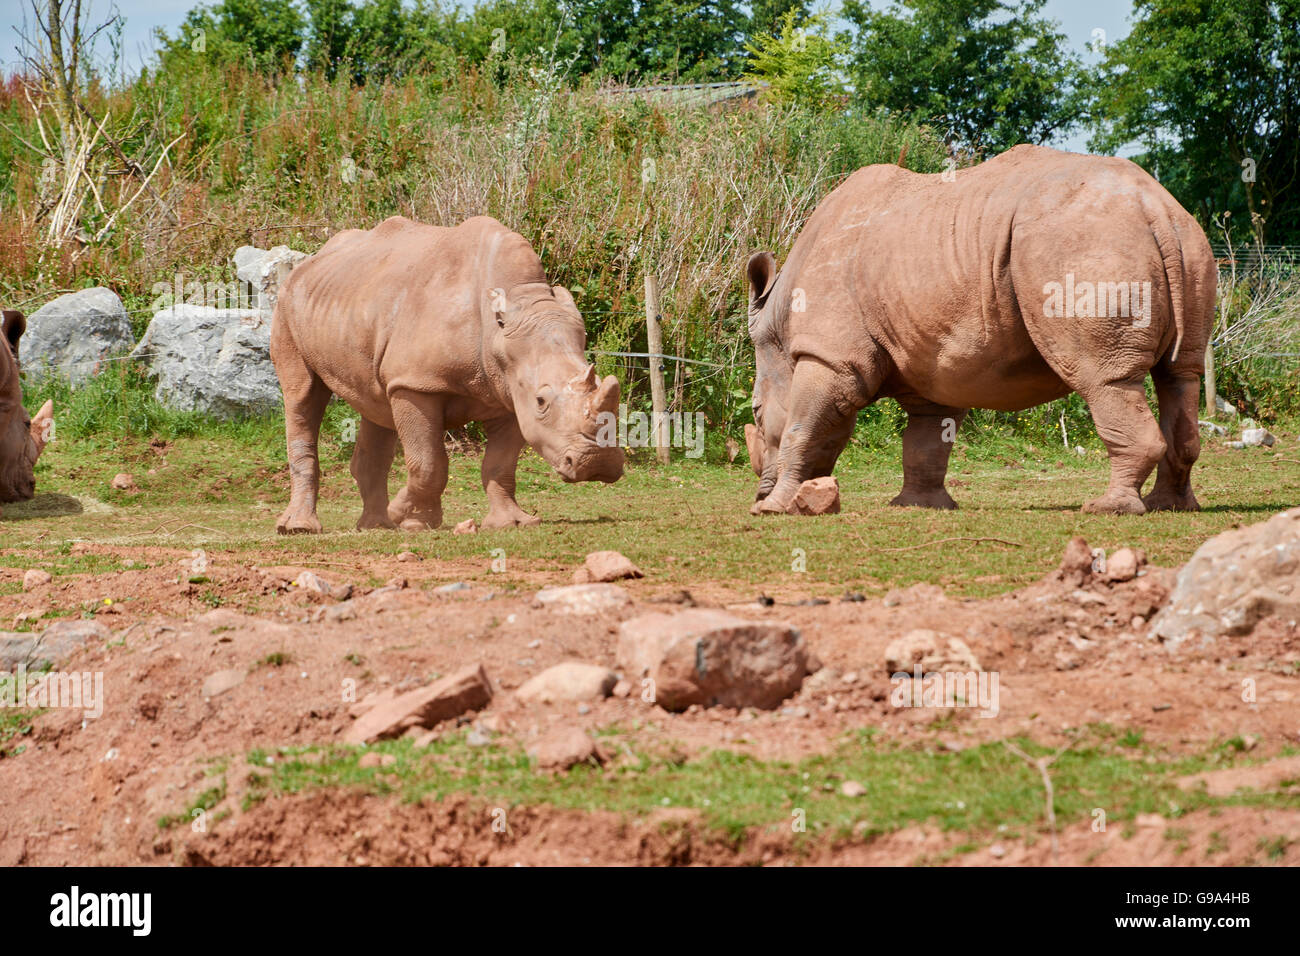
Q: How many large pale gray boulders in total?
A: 3